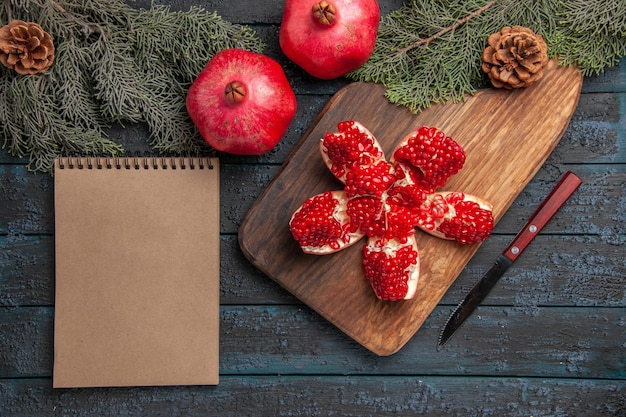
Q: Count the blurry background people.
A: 0